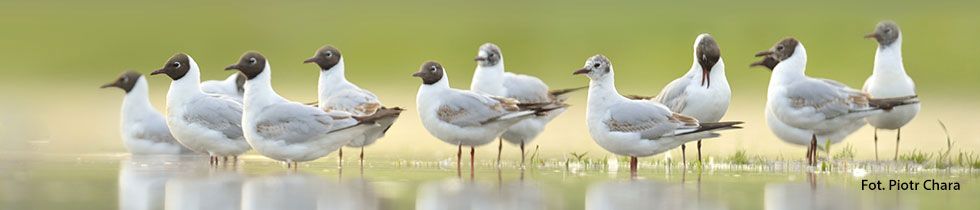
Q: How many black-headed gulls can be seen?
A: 12